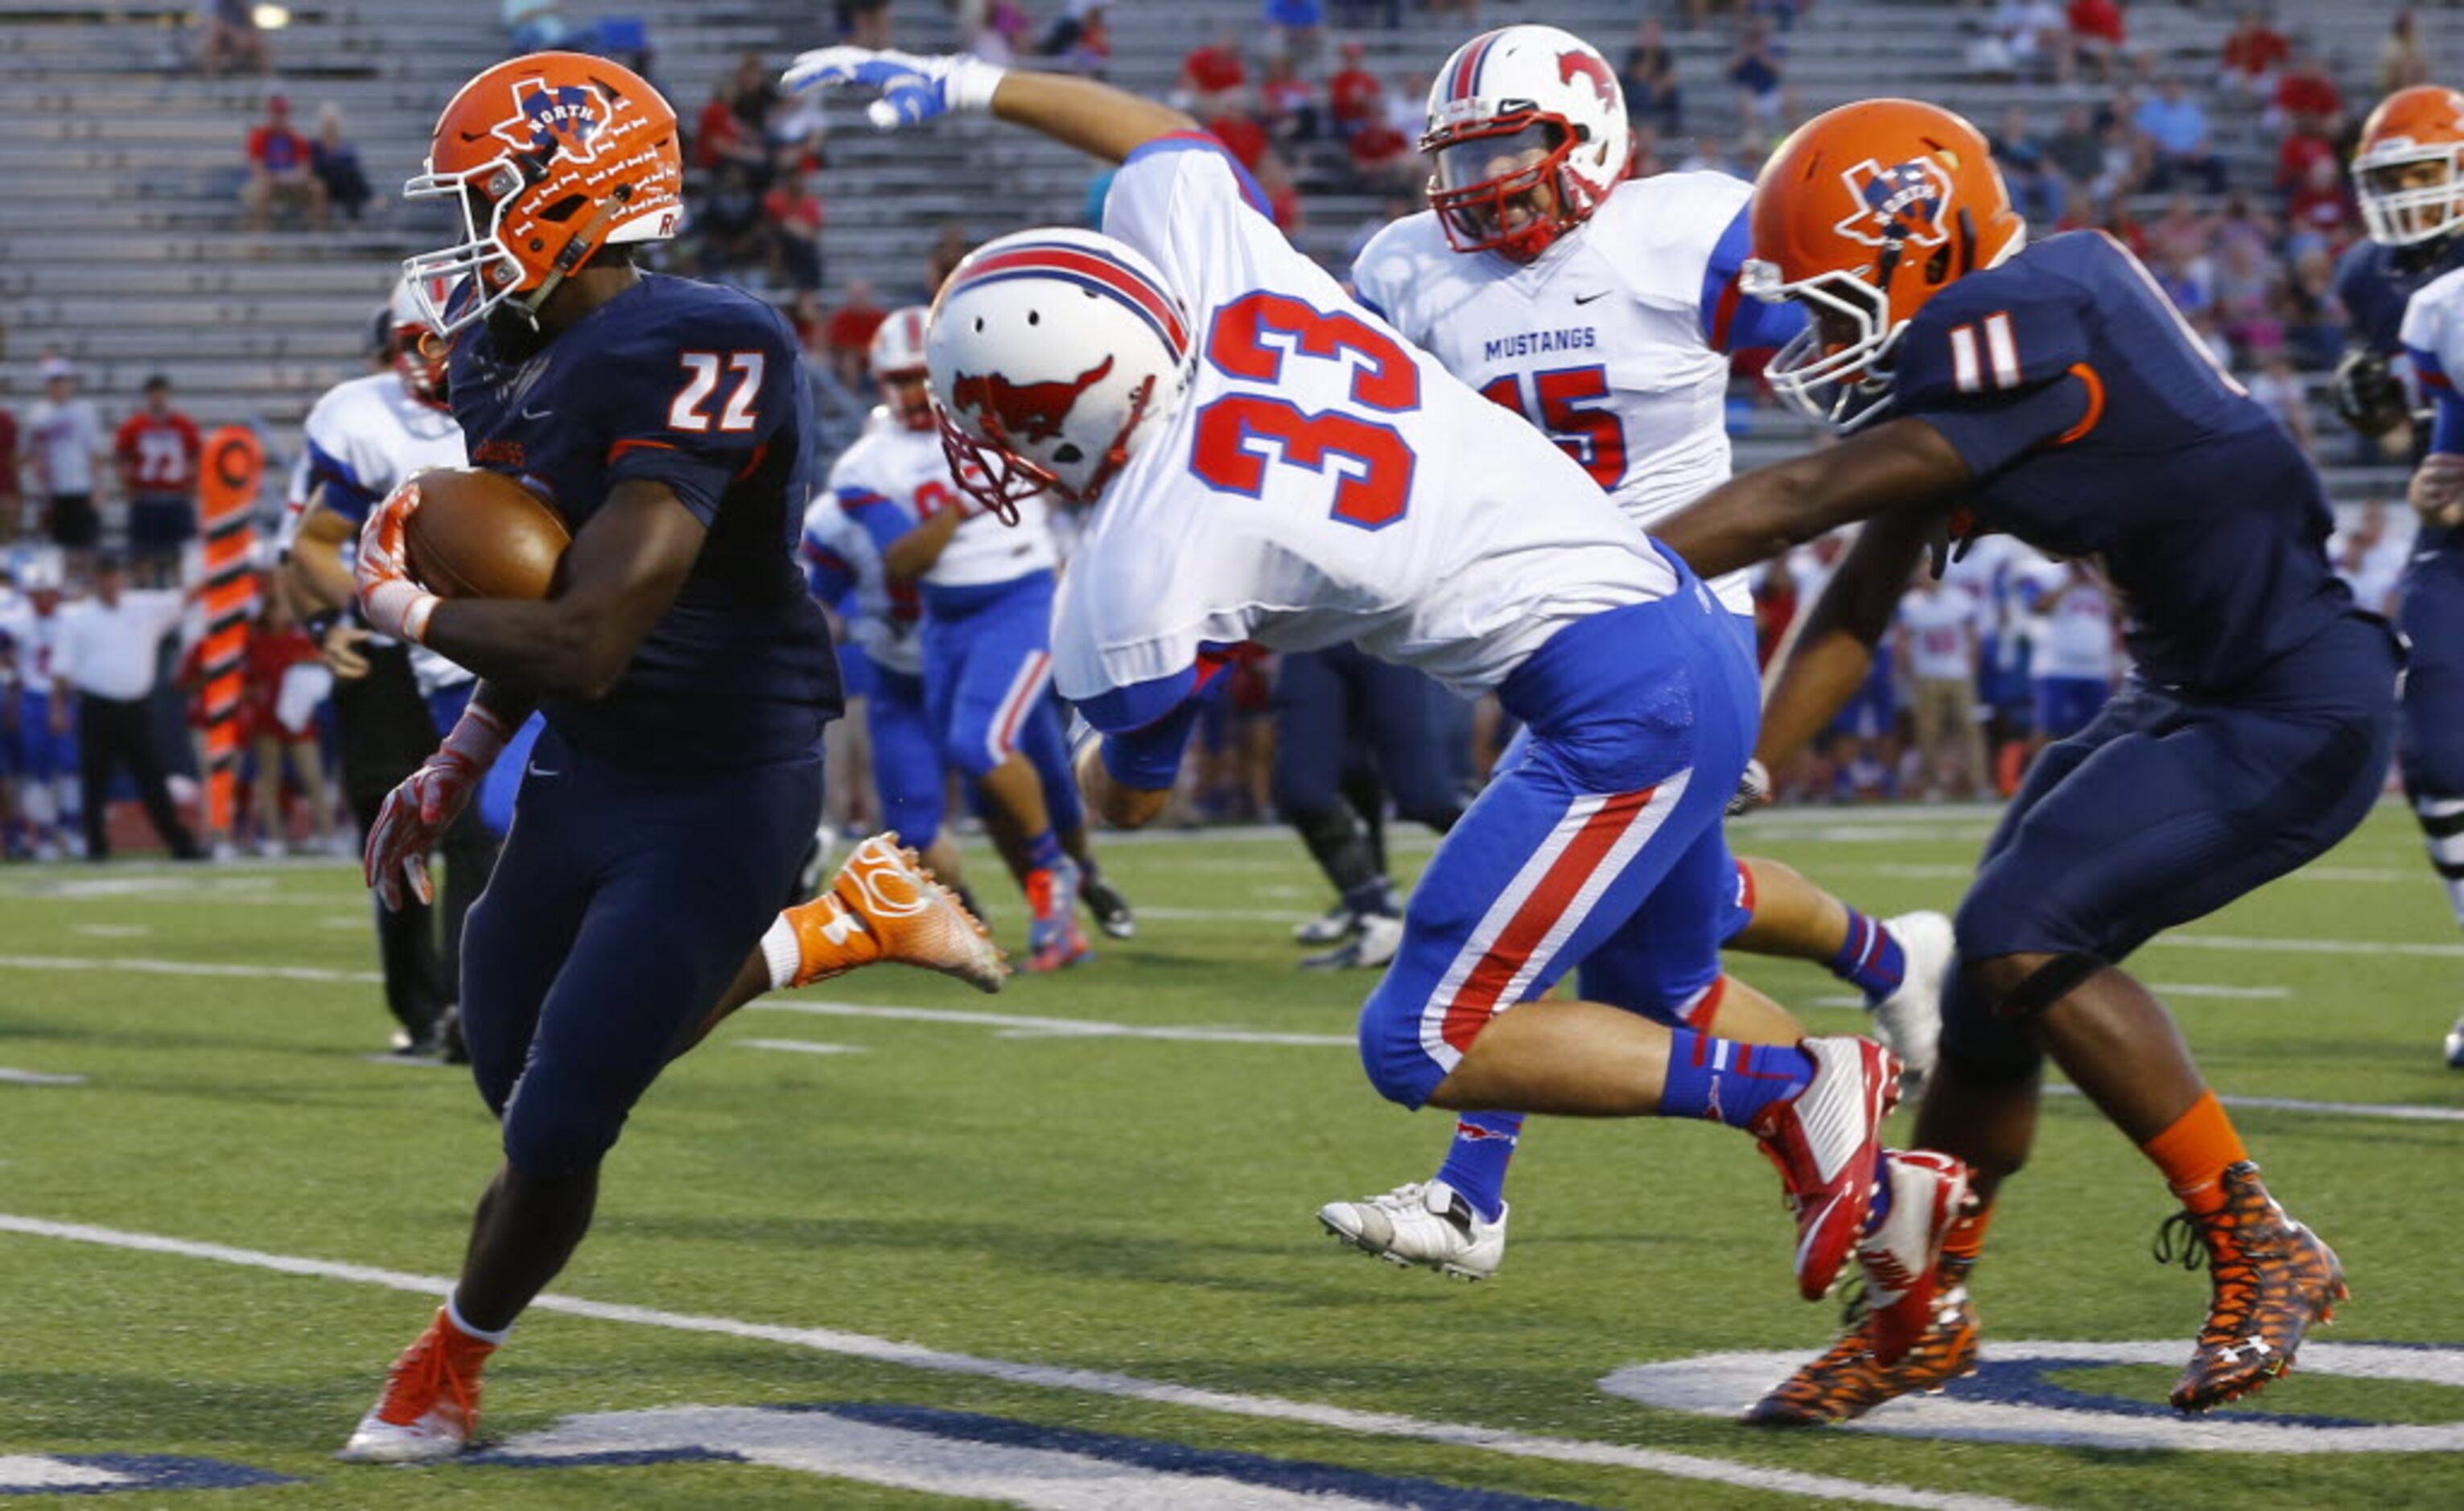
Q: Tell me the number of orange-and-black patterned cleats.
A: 2